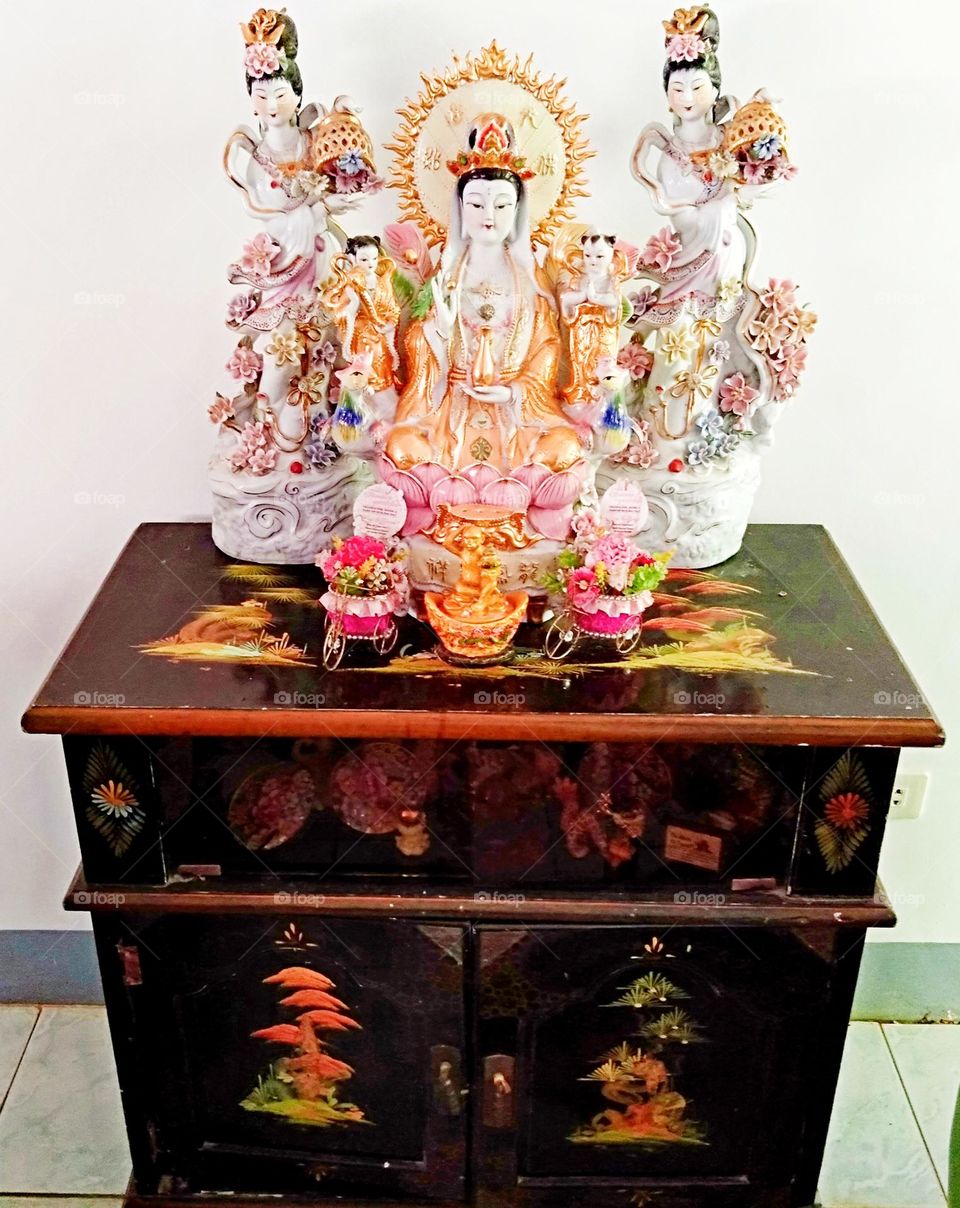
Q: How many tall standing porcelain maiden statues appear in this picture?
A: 2